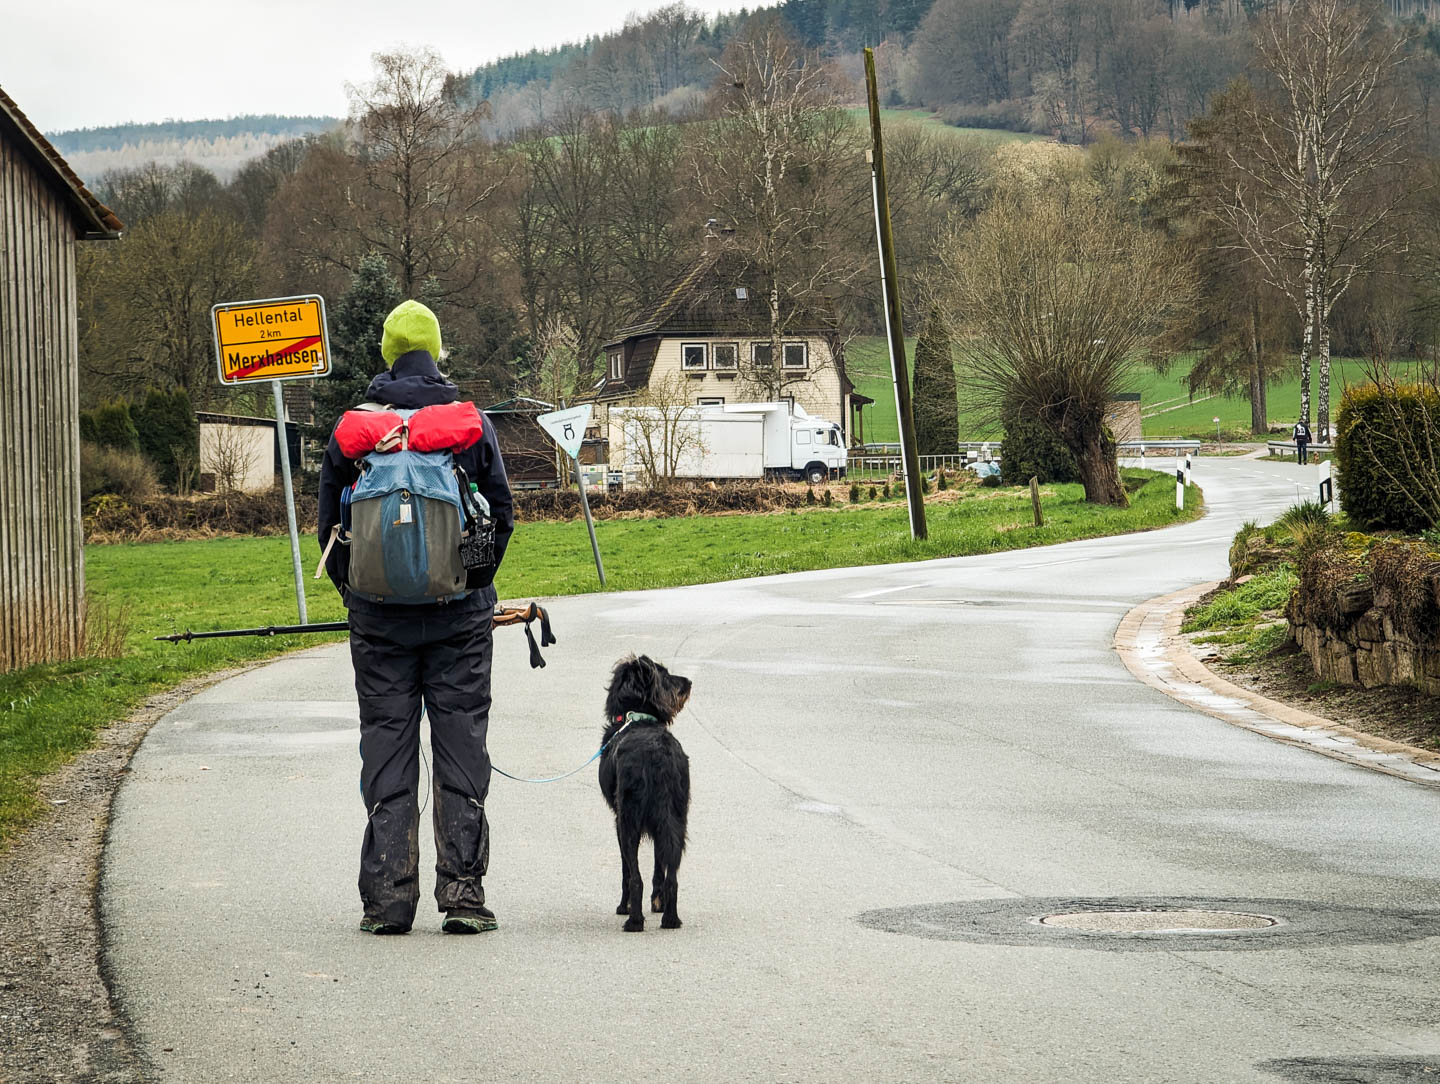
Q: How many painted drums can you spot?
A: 0